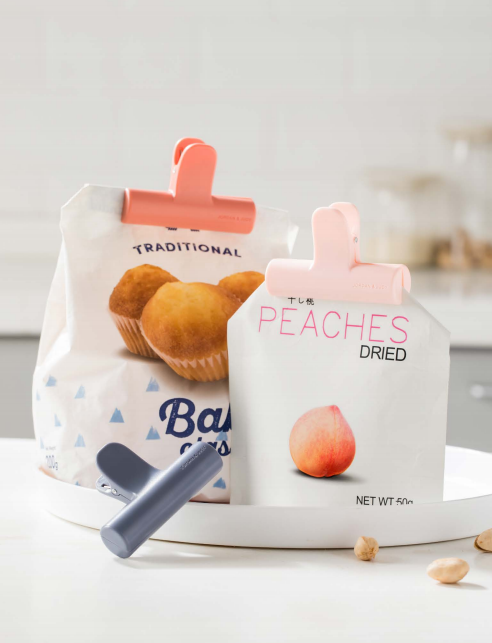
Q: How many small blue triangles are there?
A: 12